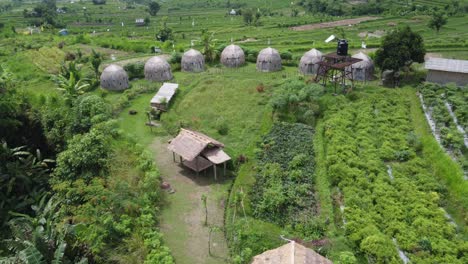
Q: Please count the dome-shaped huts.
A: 7